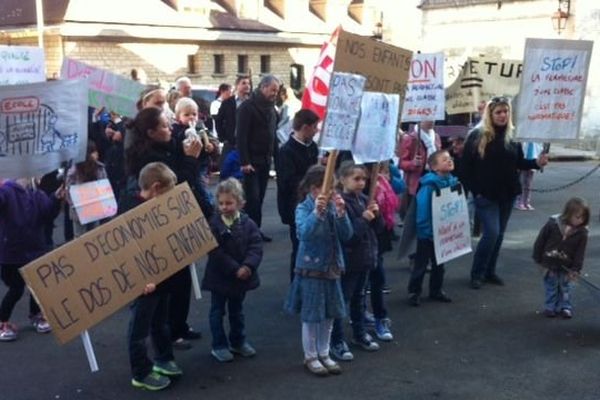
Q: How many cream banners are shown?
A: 1